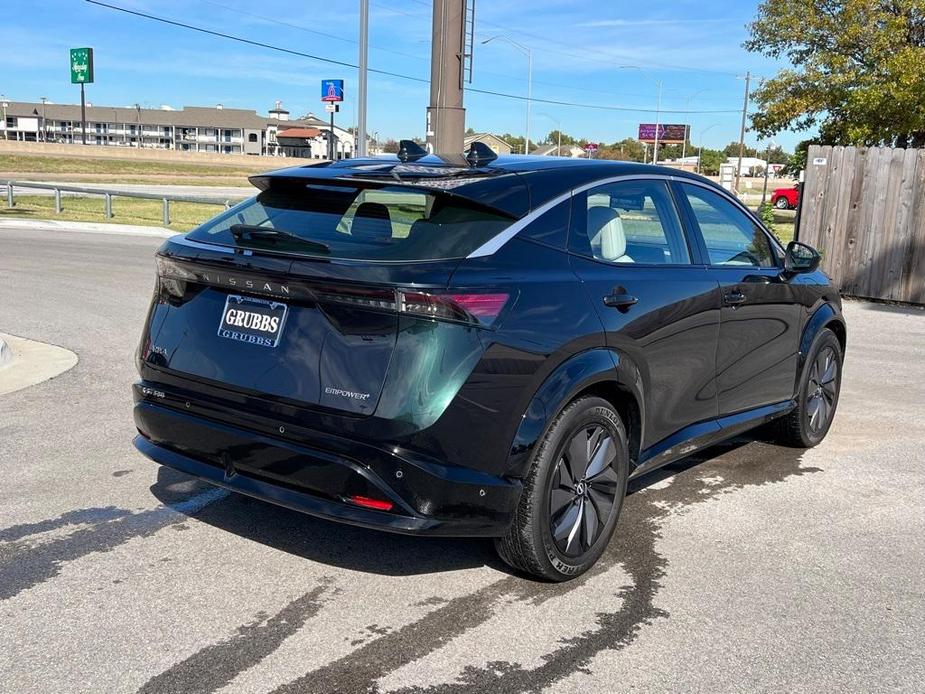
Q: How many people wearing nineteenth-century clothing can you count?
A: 0